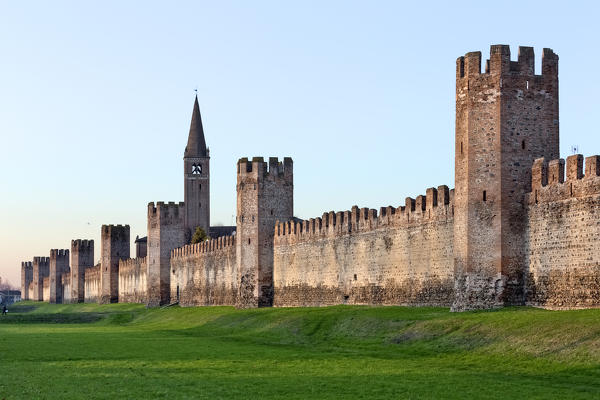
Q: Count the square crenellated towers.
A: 8